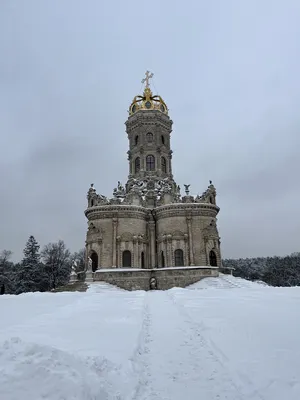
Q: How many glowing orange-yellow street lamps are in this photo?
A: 0